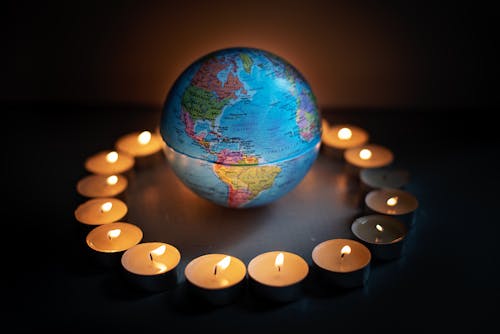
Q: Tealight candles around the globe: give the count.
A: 14